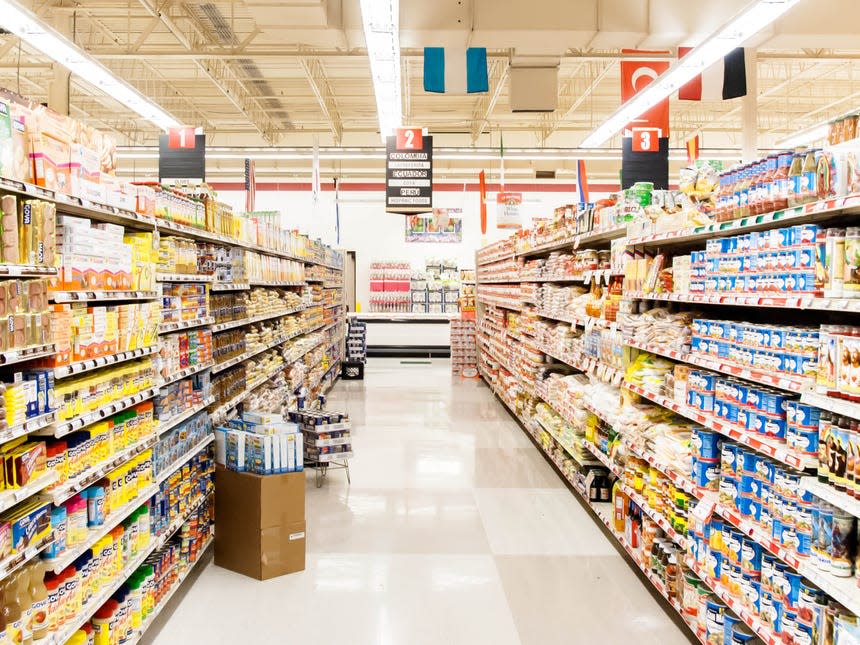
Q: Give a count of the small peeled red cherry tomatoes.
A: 0